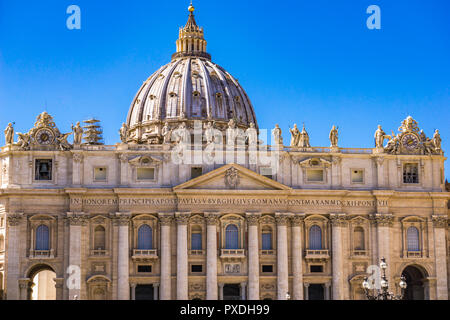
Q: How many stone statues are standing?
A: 13